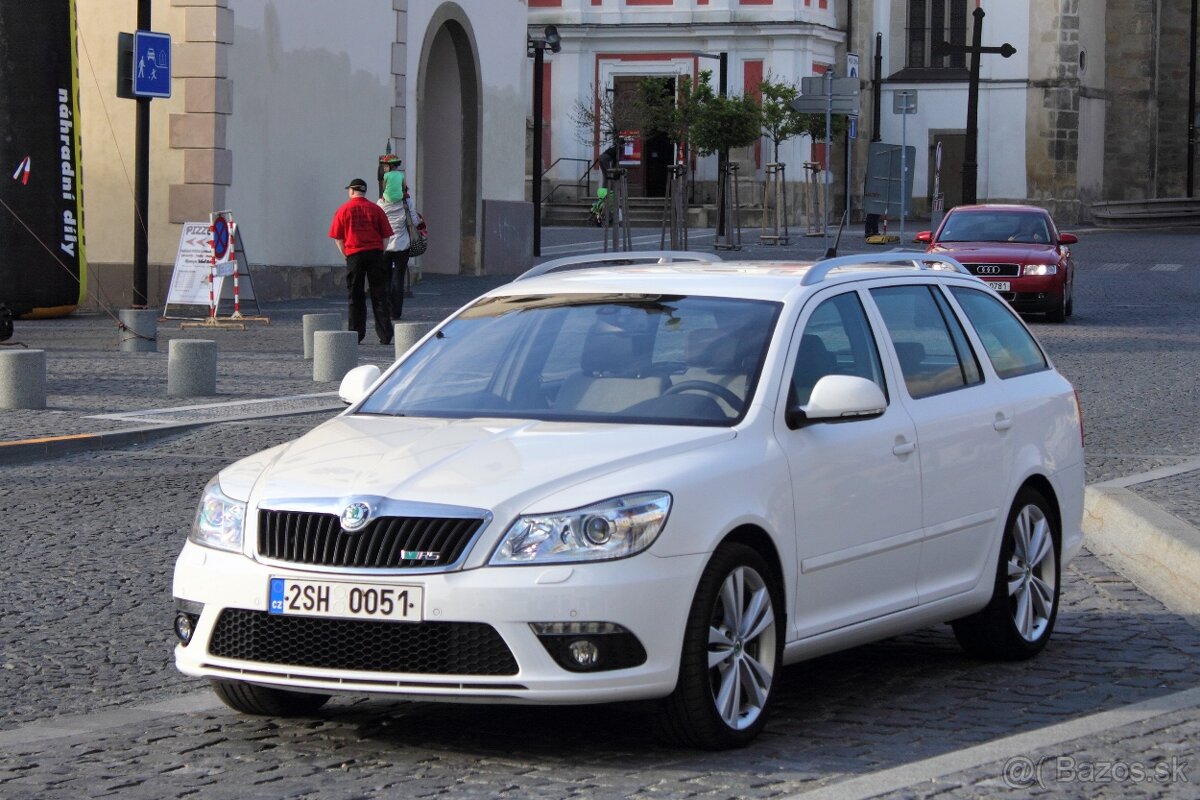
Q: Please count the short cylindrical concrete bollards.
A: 6